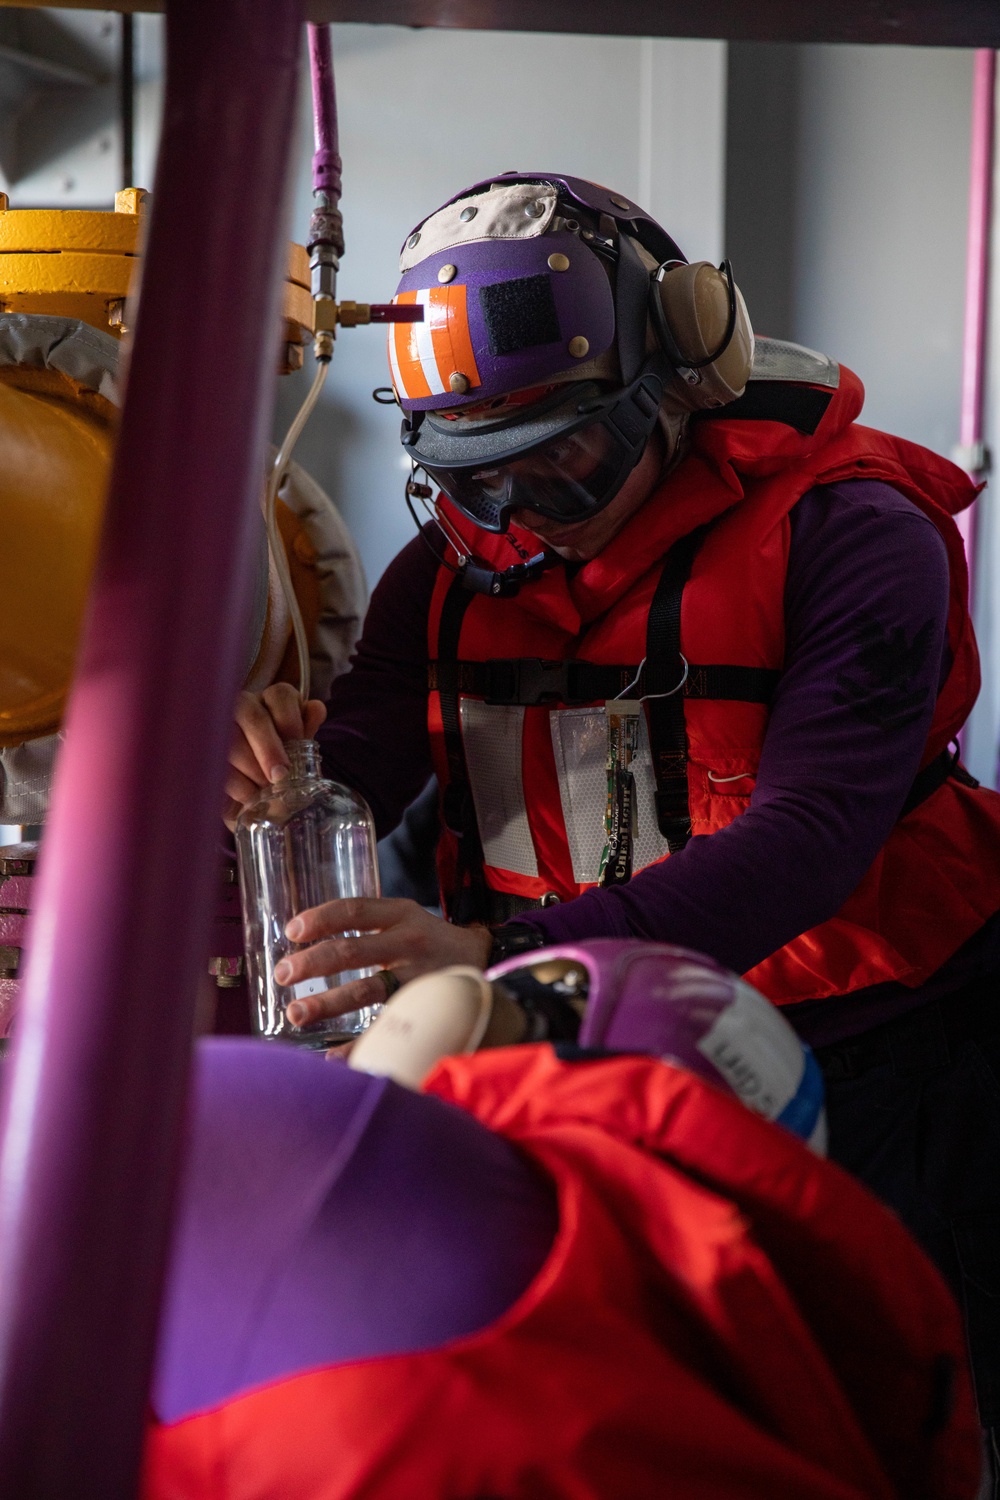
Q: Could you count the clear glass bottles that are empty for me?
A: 1